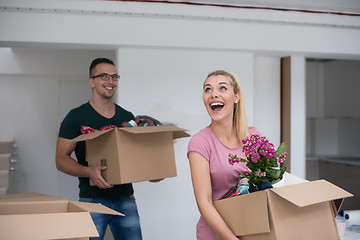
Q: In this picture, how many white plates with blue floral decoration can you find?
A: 0